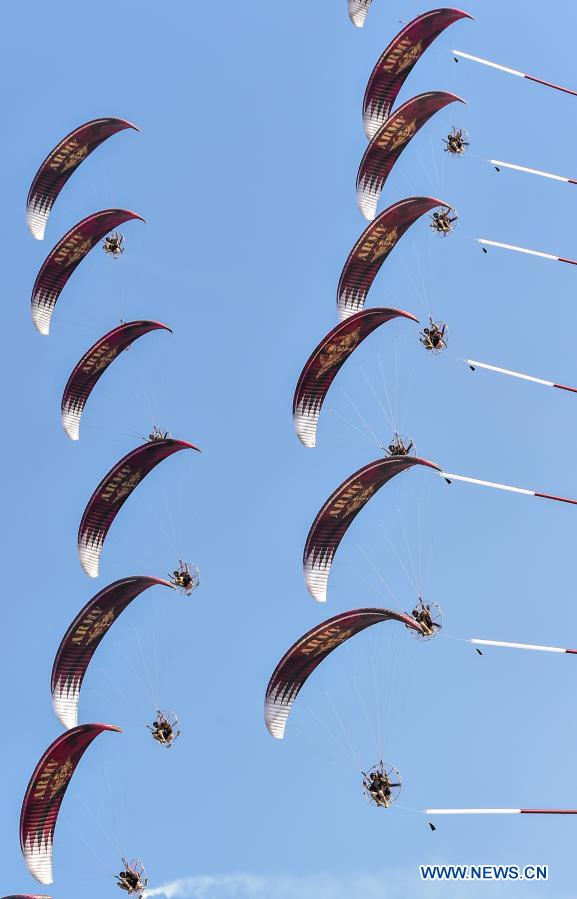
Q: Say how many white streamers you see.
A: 7